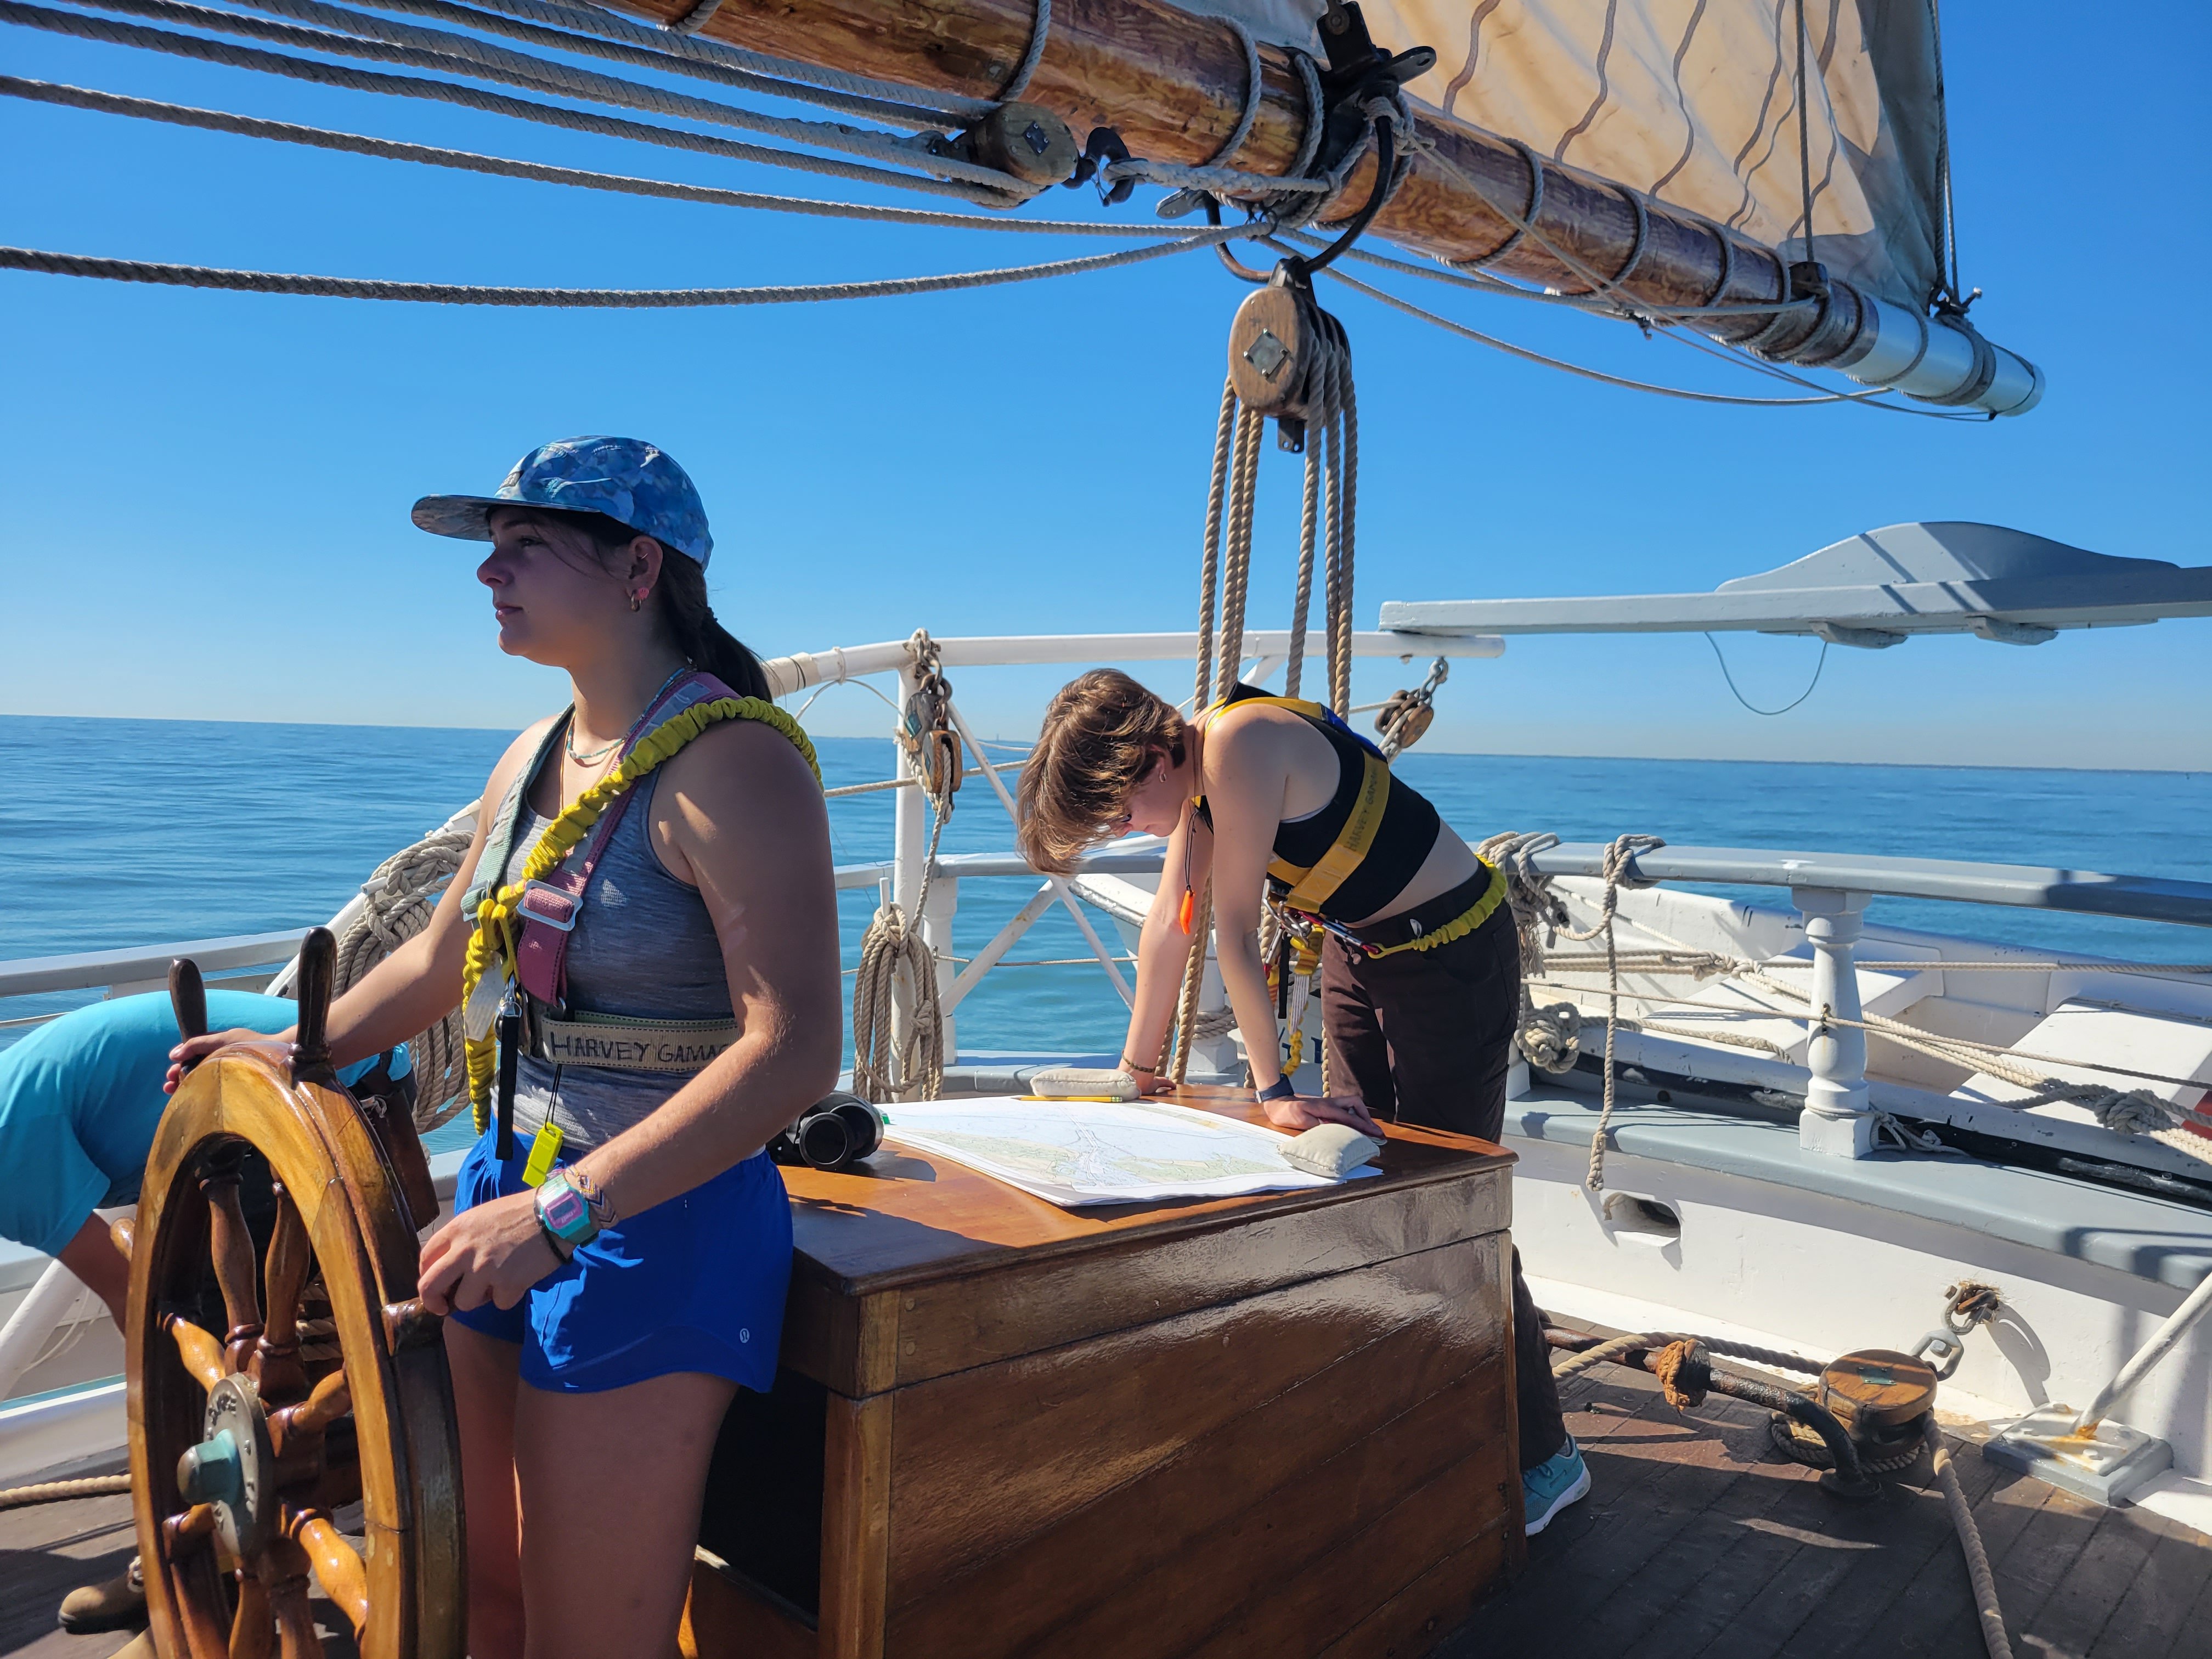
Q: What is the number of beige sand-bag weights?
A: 2